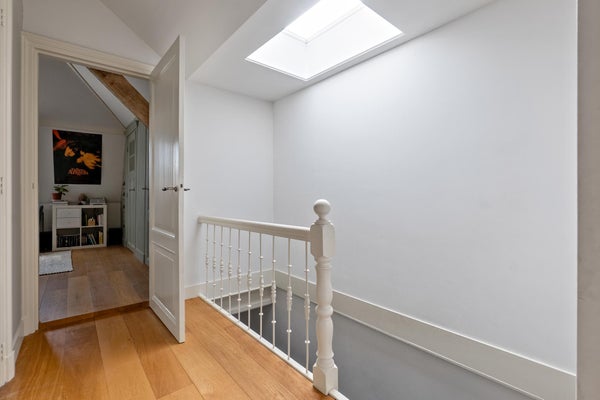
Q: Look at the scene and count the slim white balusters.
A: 10